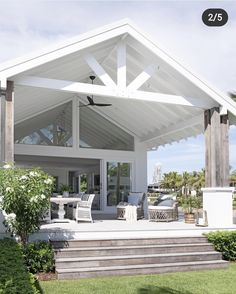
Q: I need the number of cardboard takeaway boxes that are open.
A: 0